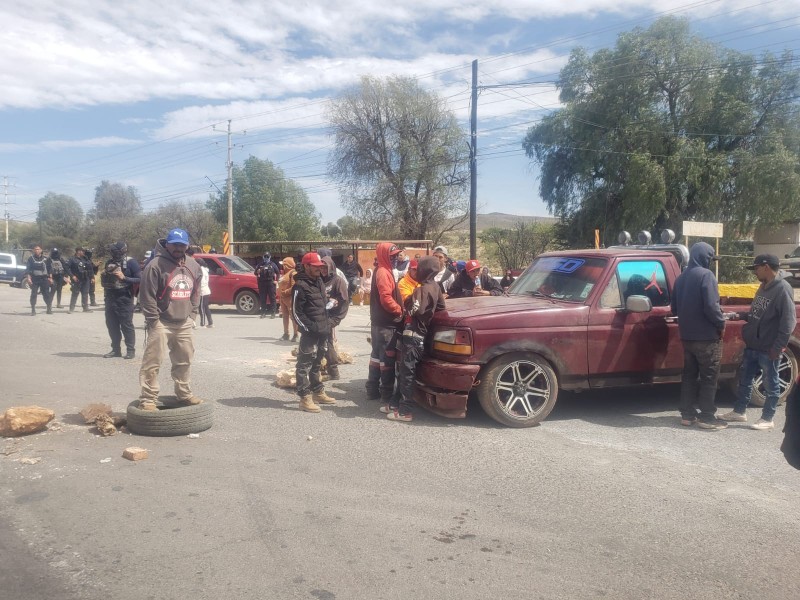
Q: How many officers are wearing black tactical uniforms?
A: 6